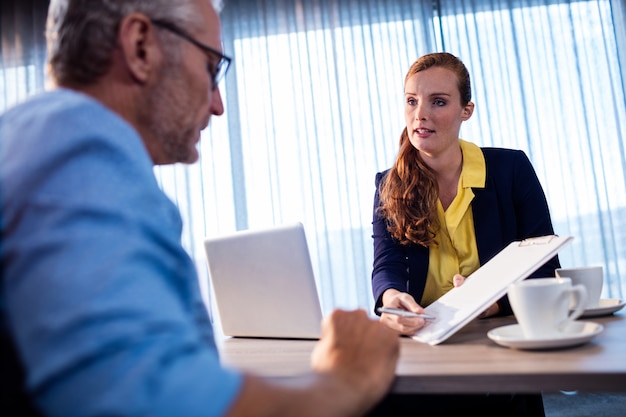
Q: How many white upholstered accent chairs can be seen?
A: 0